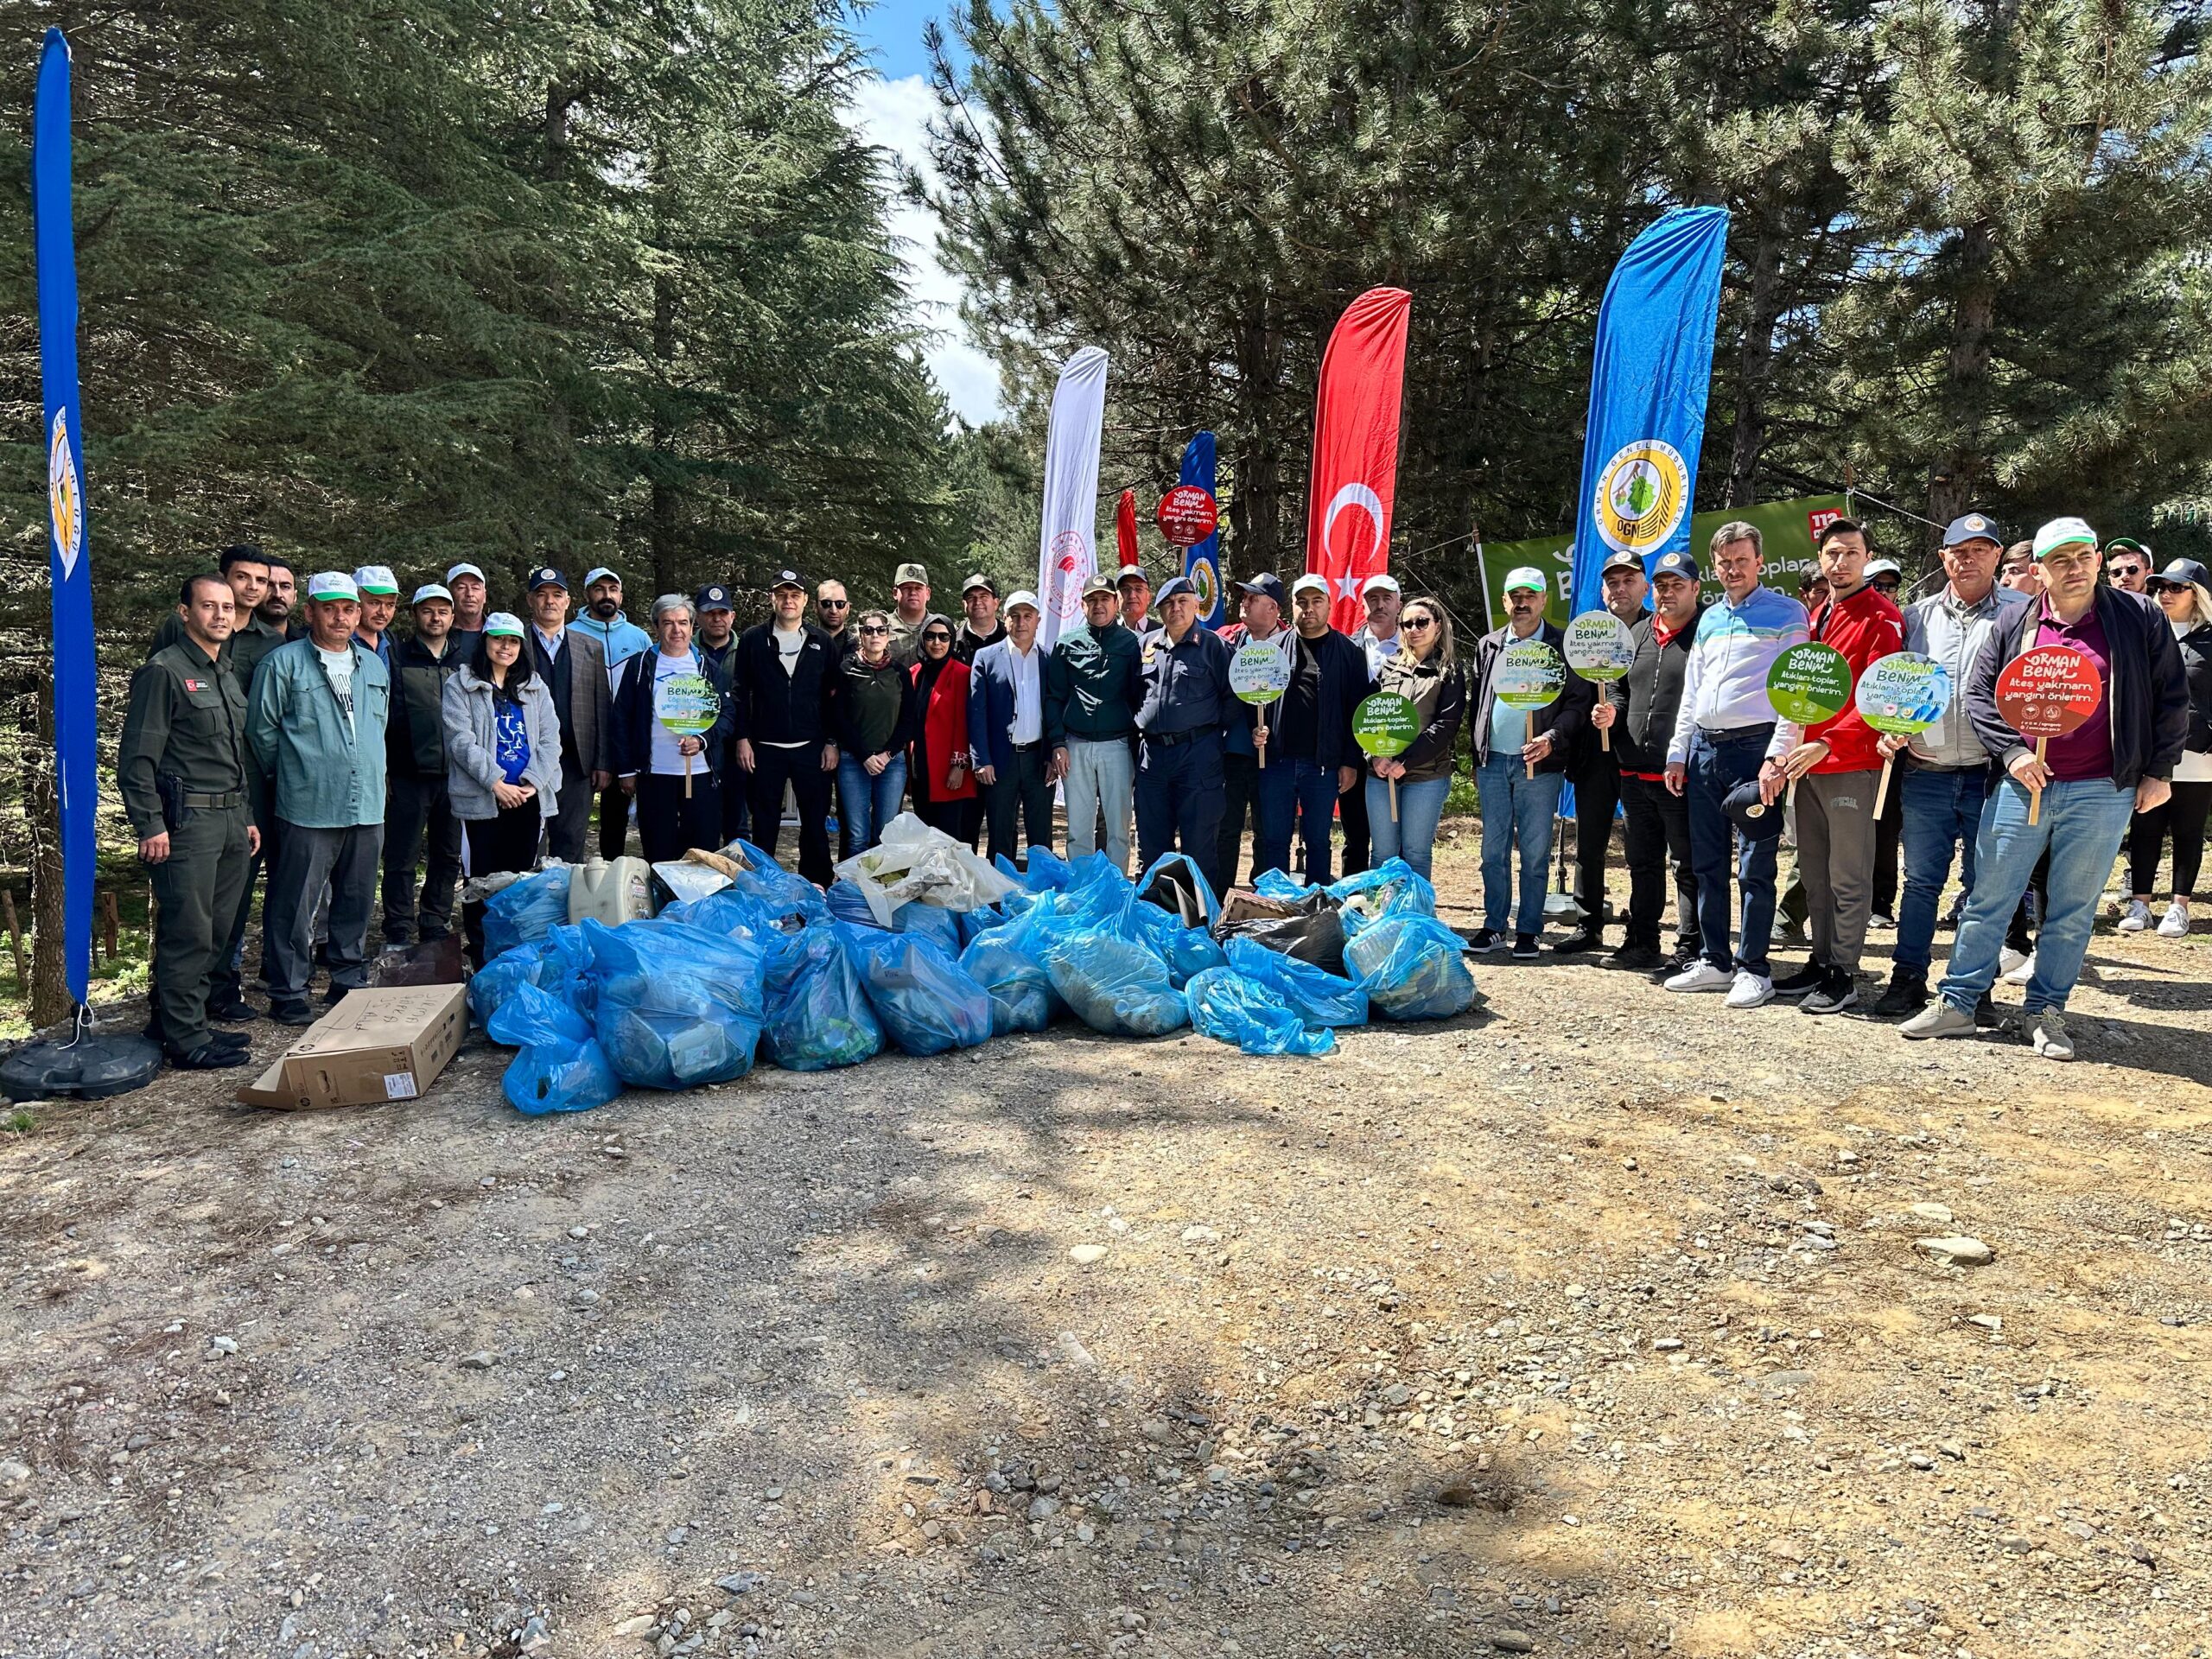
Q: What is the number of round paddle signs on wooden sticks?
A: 9